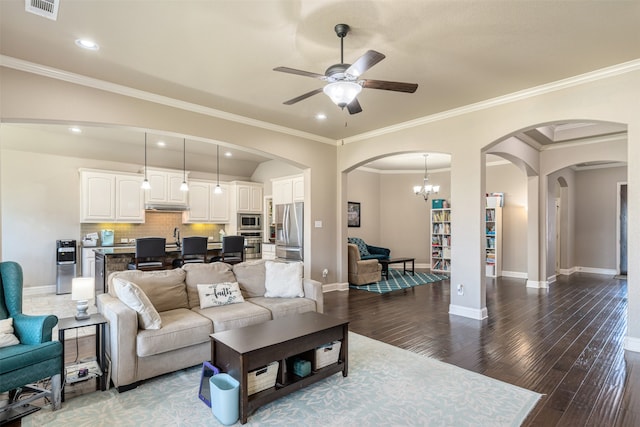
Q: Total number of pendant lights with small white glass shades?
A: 3